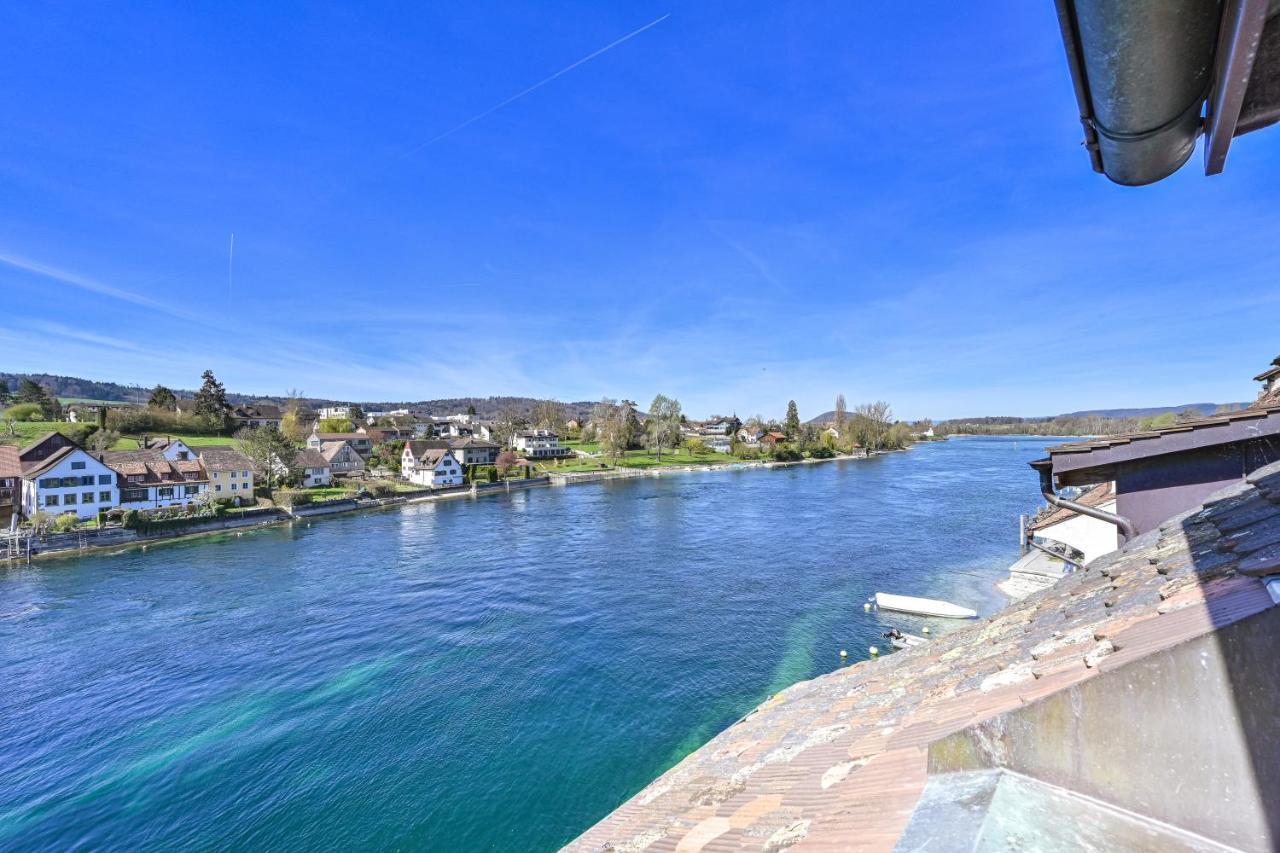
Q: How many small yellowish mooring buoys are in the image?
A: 4